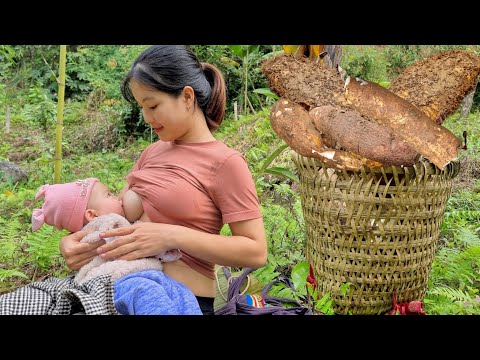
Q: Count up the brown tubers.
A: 5